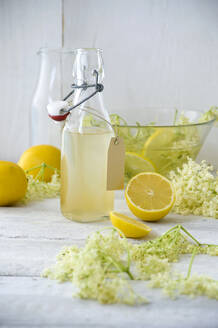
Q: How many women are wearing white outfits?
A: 0